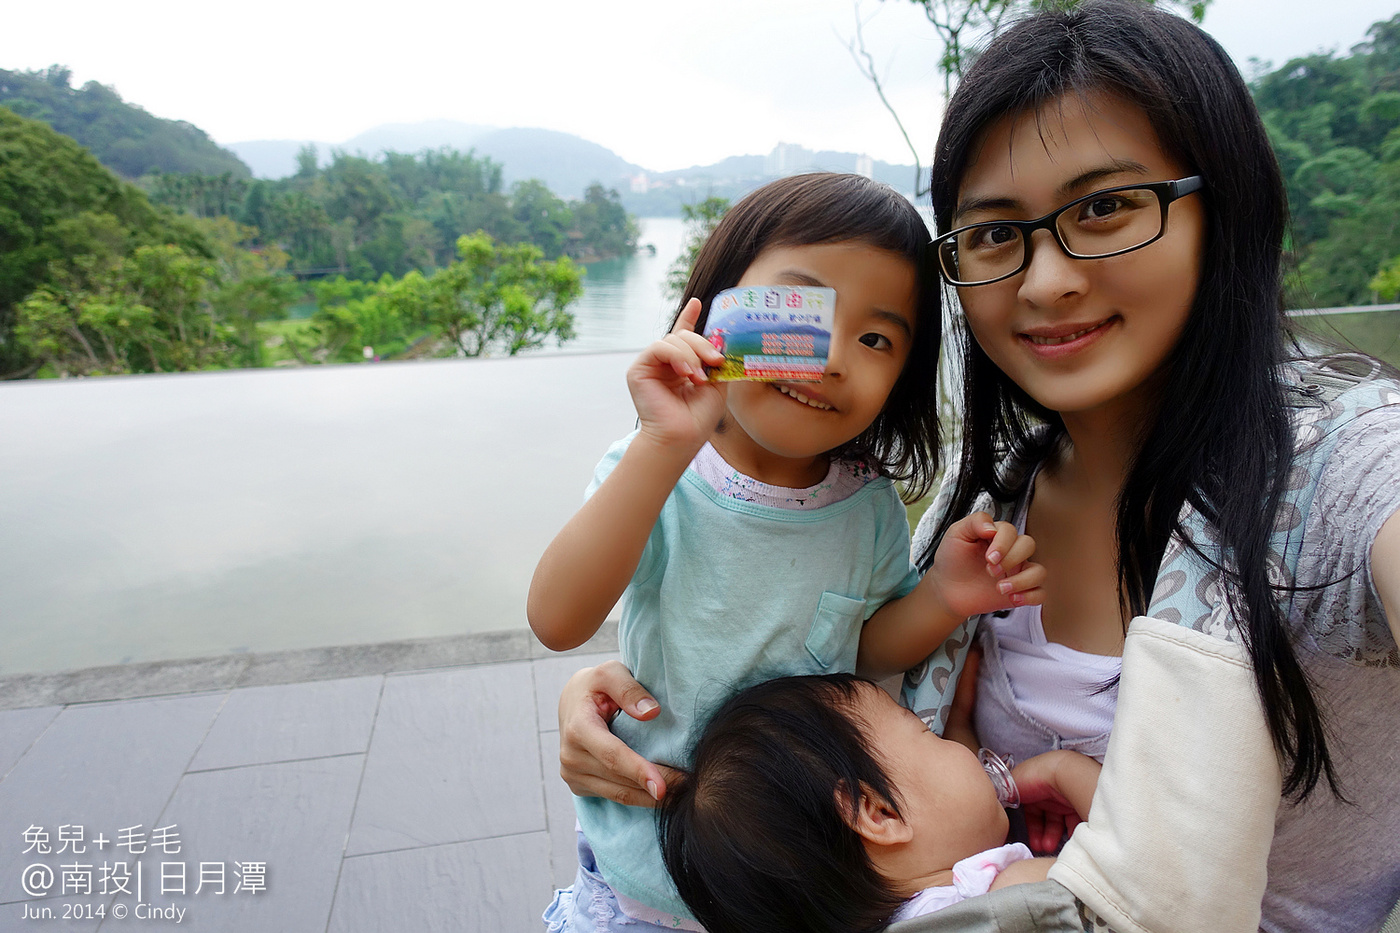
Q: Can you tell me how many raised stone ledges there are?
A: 1